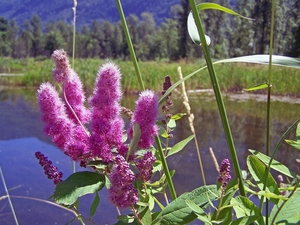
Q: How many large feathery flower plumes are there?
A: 4